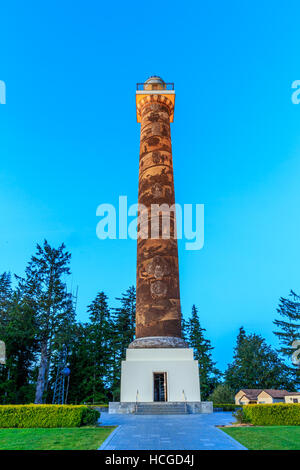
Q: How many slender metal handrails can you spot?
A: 2